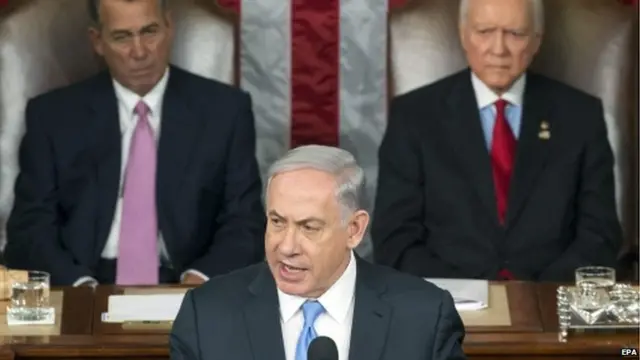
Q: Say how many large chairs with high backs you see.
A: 2